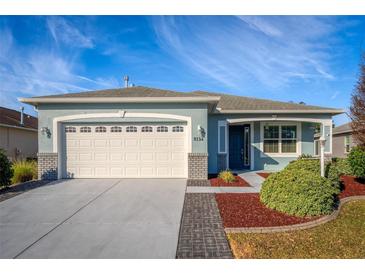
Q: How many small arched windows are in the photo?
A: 8